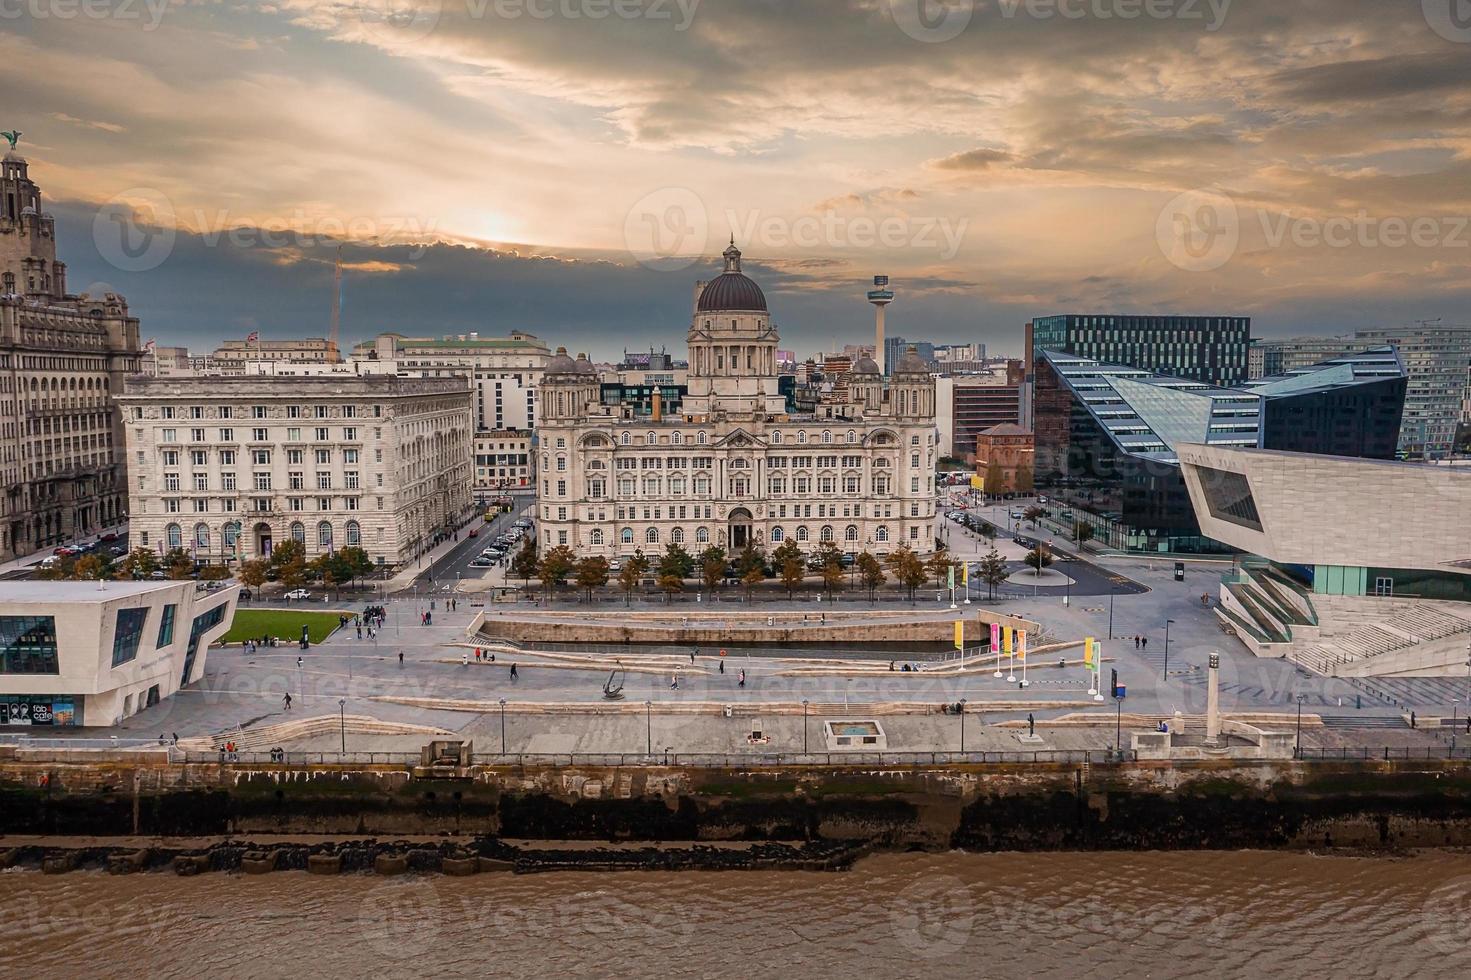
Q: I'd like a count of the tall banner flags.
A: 8